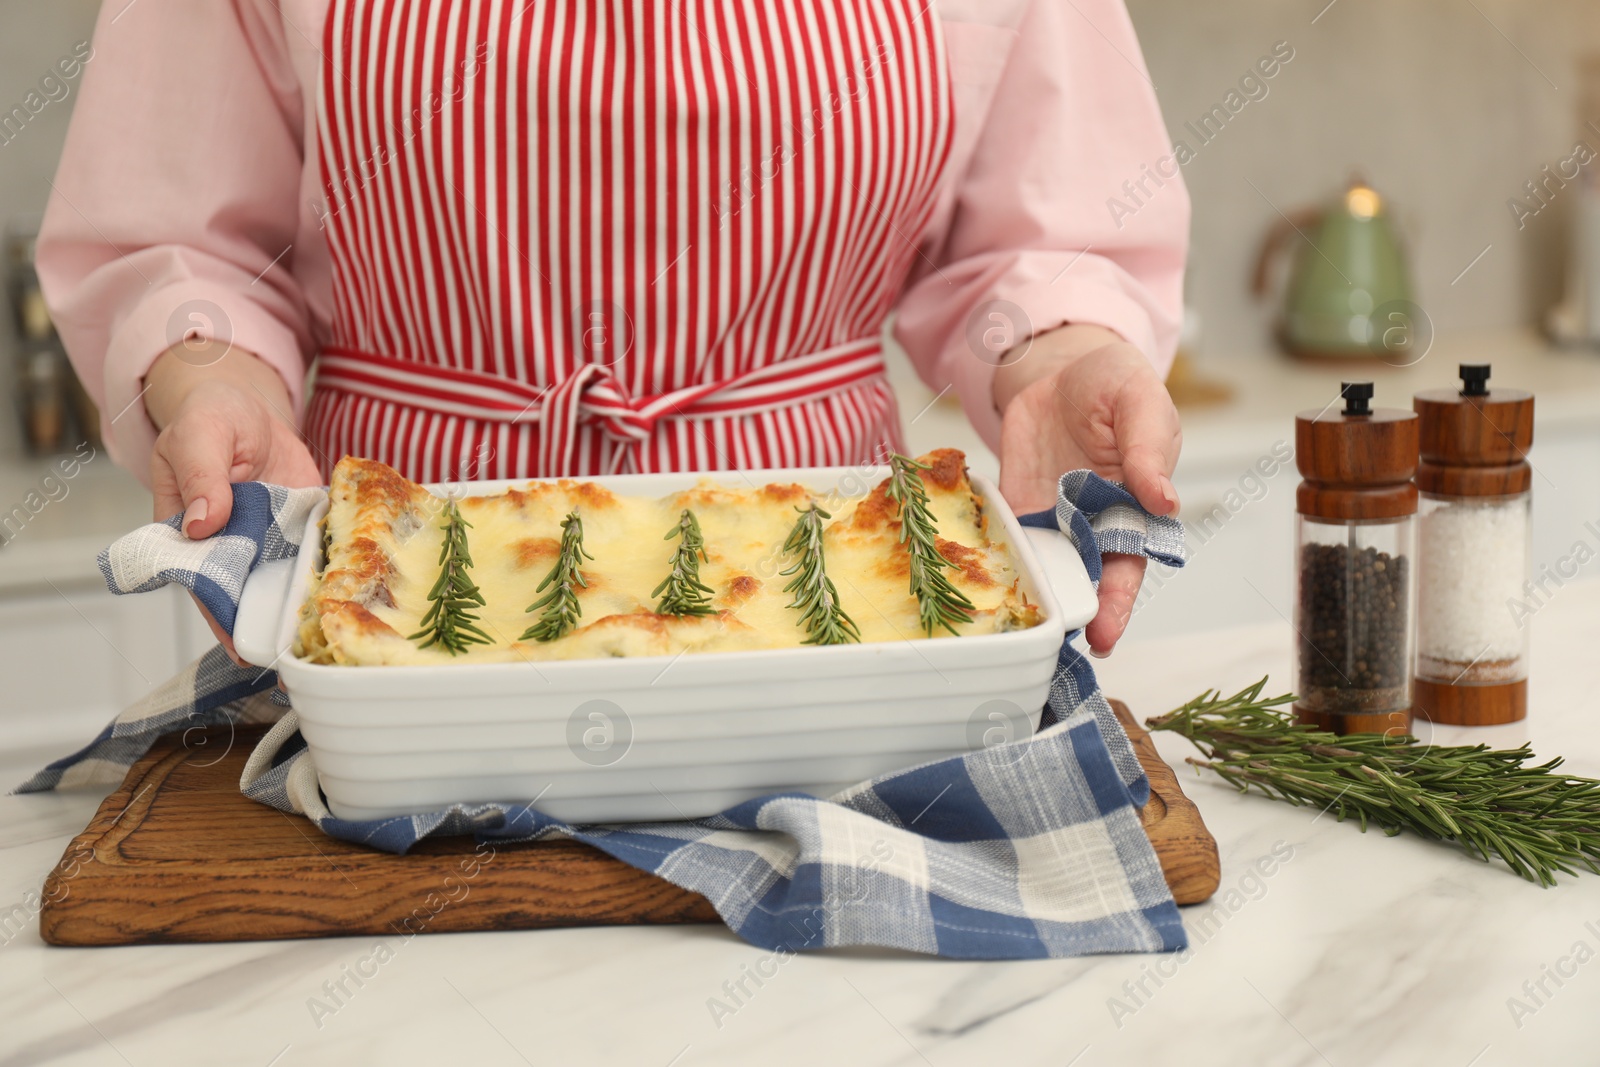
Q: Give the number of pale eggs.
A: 0